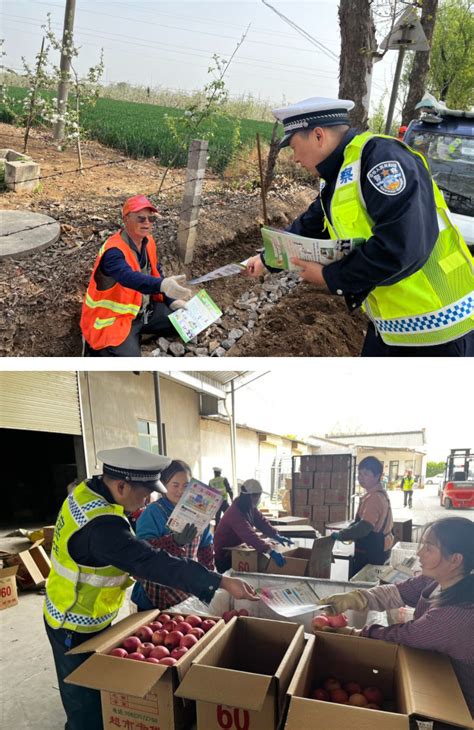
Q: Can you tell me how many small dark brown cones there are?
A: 0